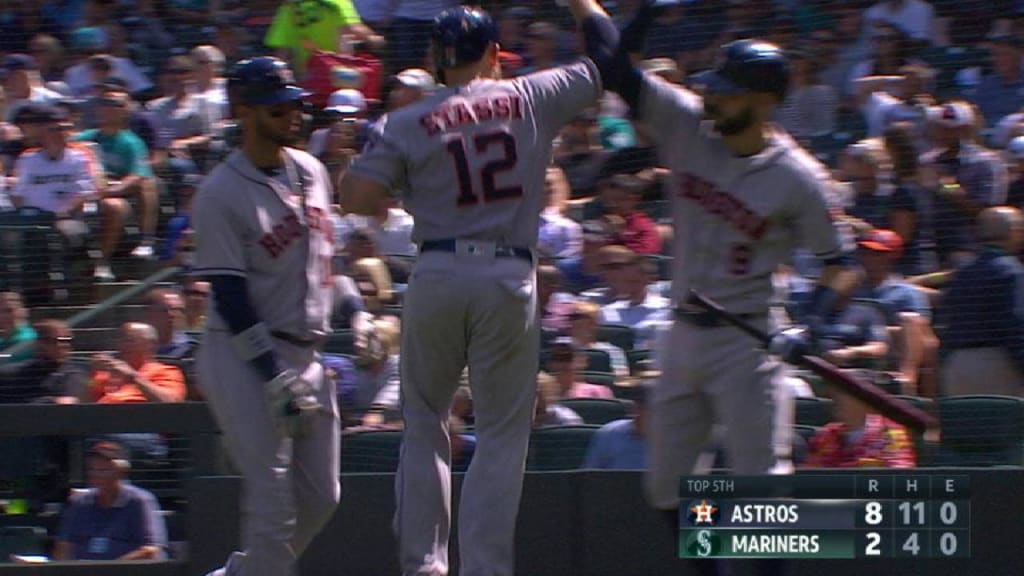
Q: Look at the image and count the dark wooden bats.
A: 1